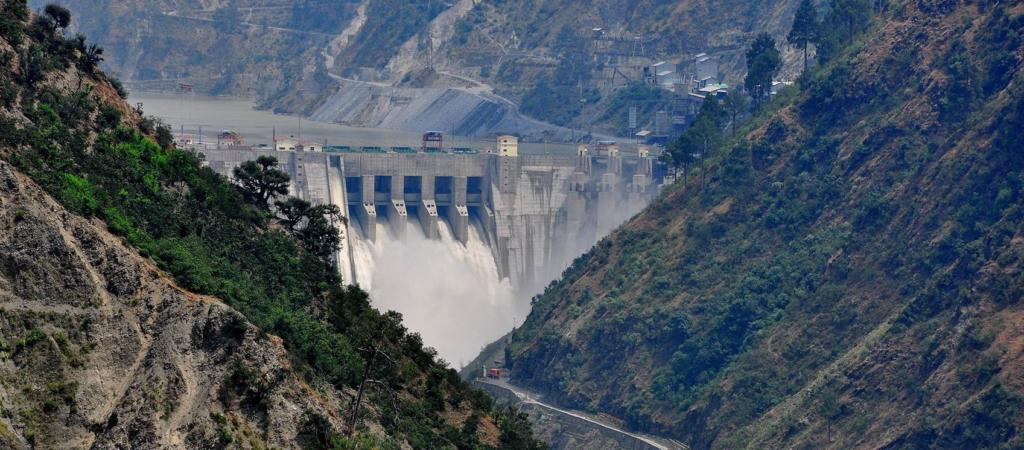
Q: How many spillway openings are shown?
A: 5